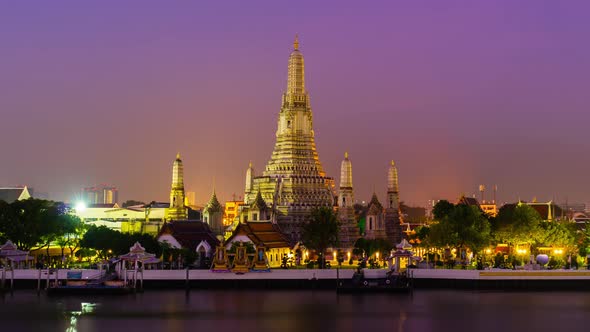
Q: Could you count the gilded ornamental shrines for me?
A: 3